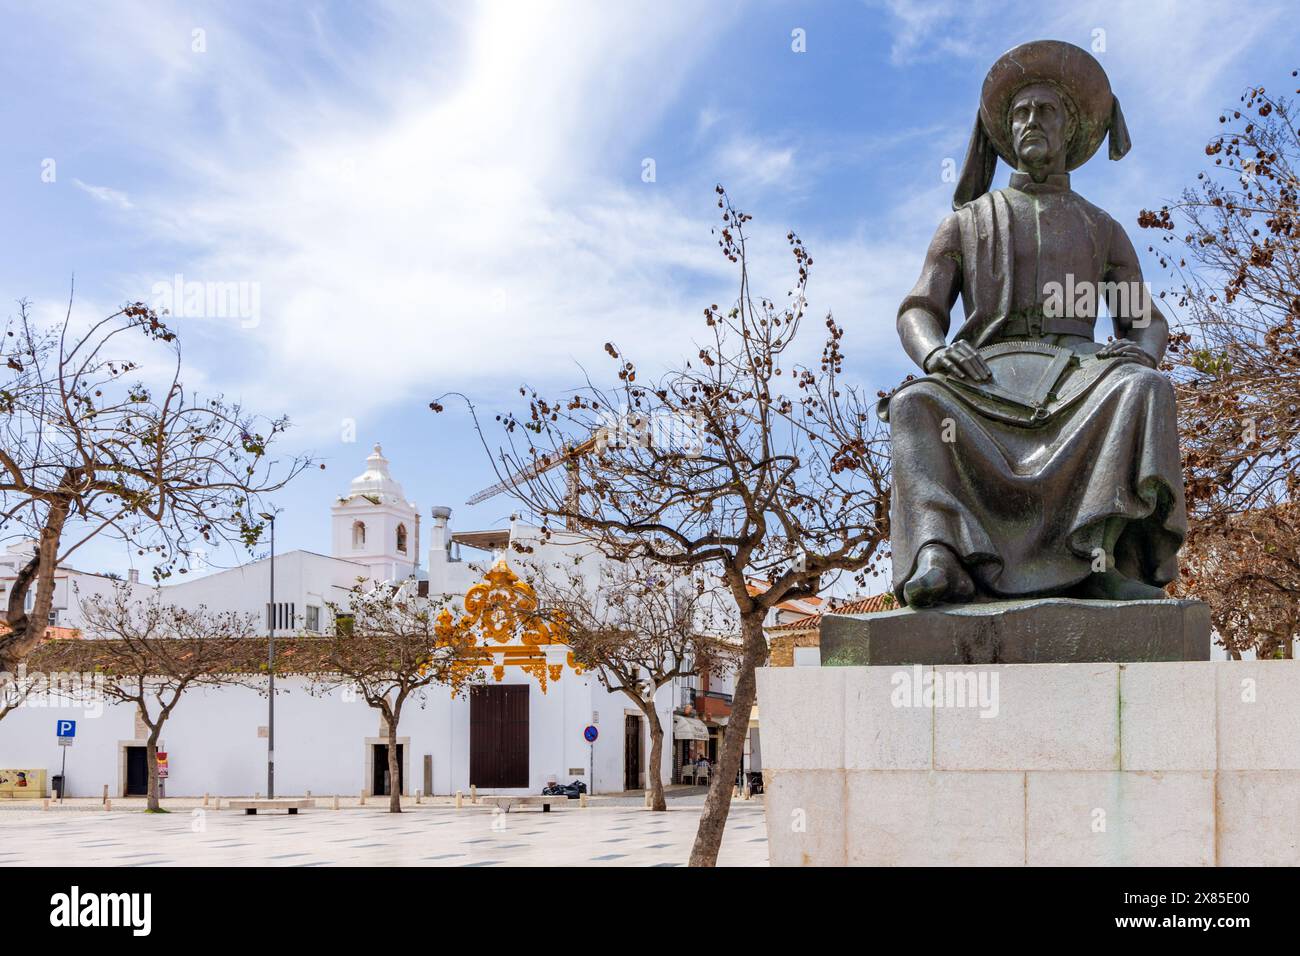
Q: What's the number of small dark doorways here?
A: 3